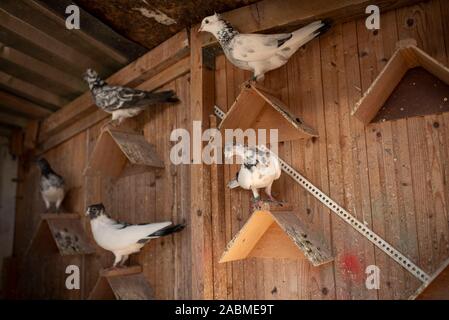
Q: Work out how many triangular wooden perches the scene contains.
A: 7